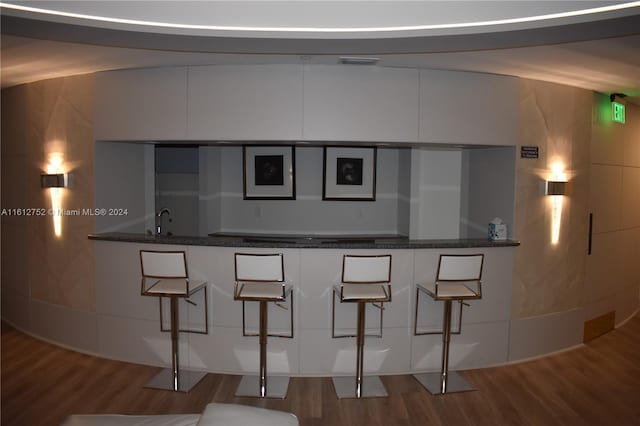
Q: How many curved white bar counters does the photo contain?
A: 1